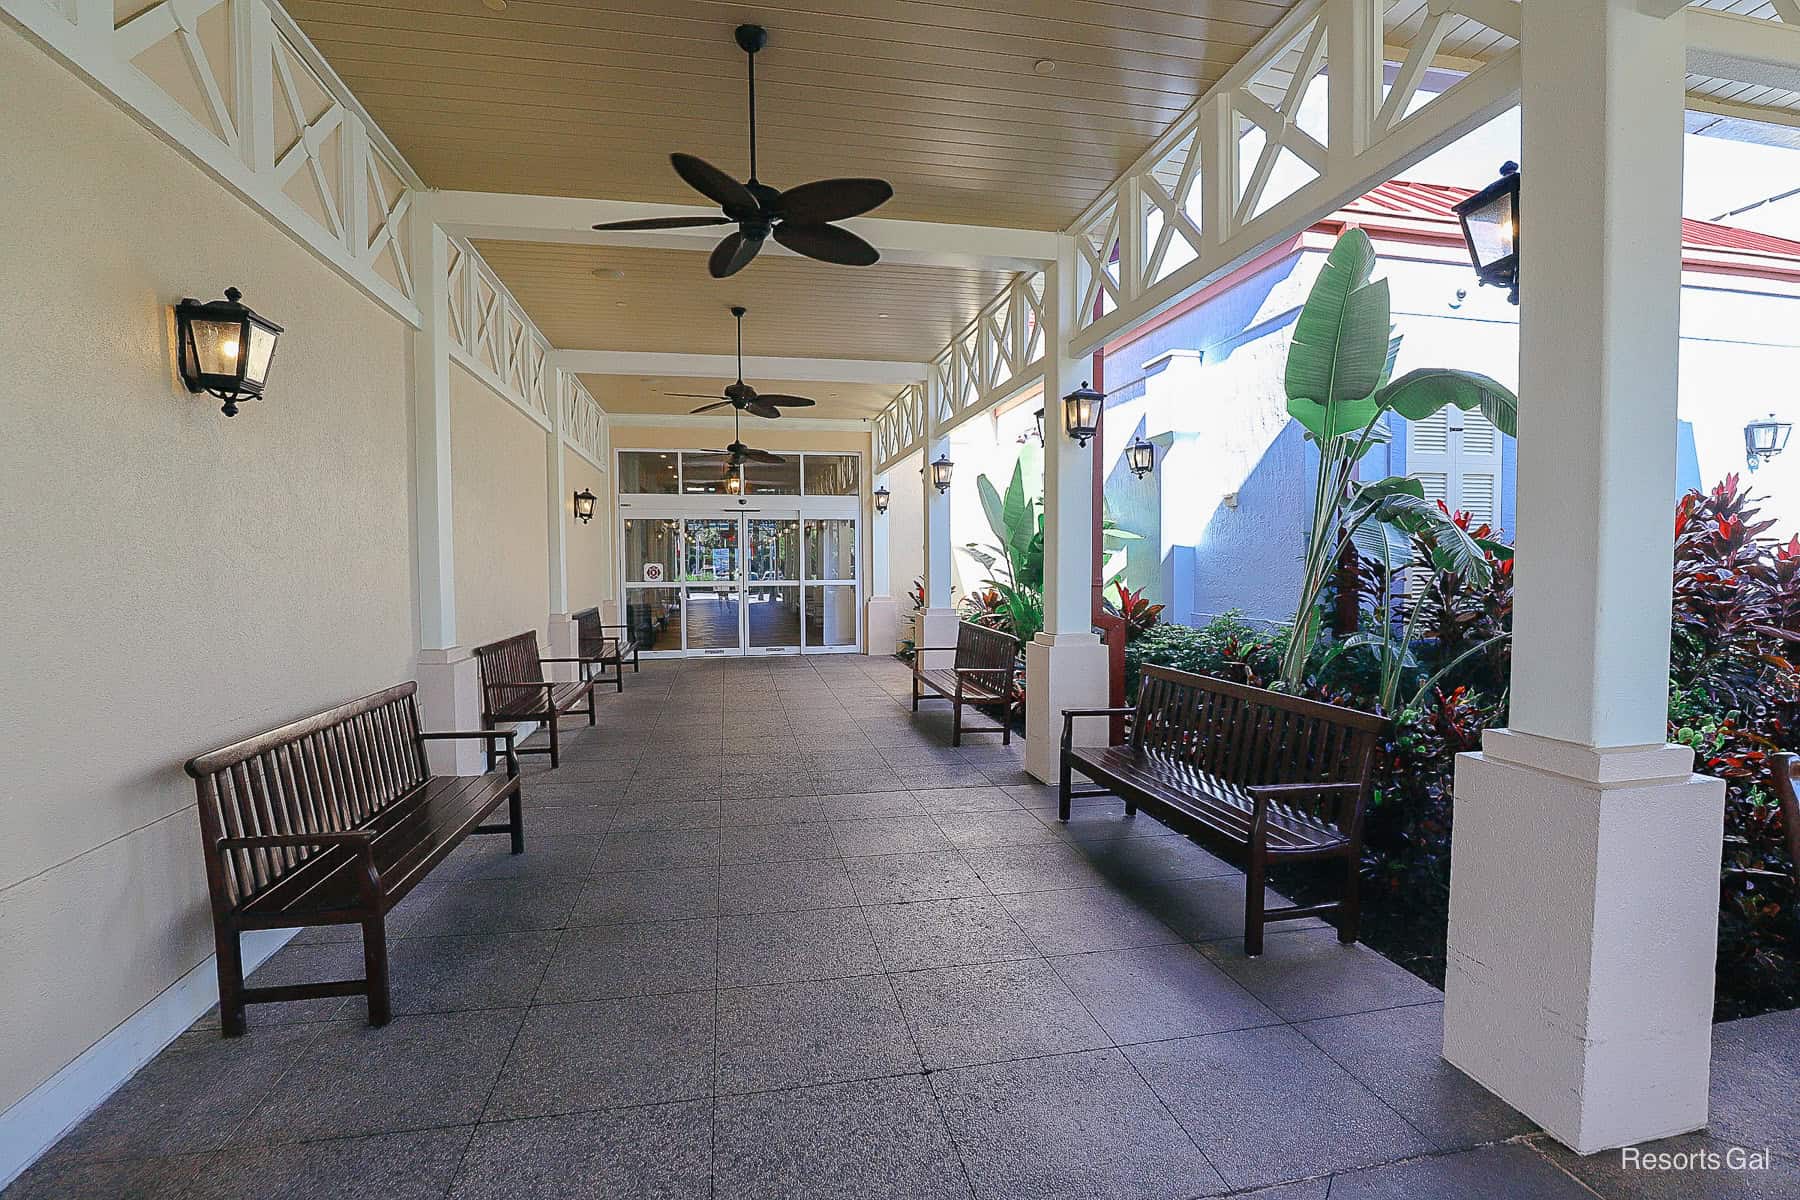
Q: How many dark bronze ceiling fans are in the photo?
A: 3